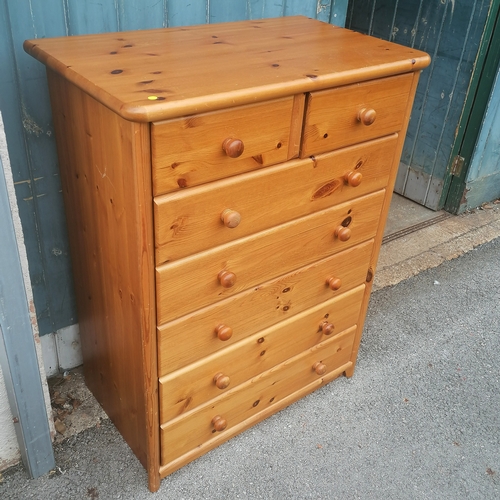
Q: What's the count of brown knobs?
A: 12